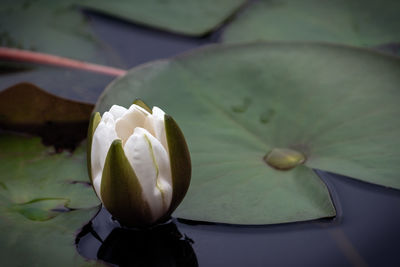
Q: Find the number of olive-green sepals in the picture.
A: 4